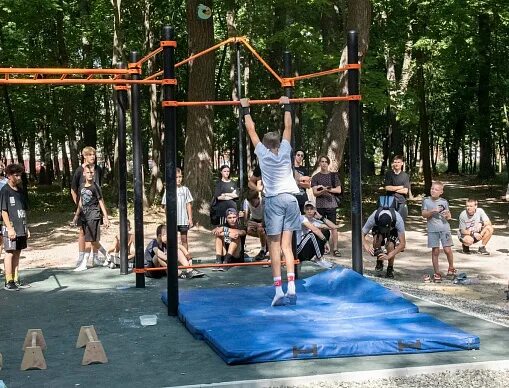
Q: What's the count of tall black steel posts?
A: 5